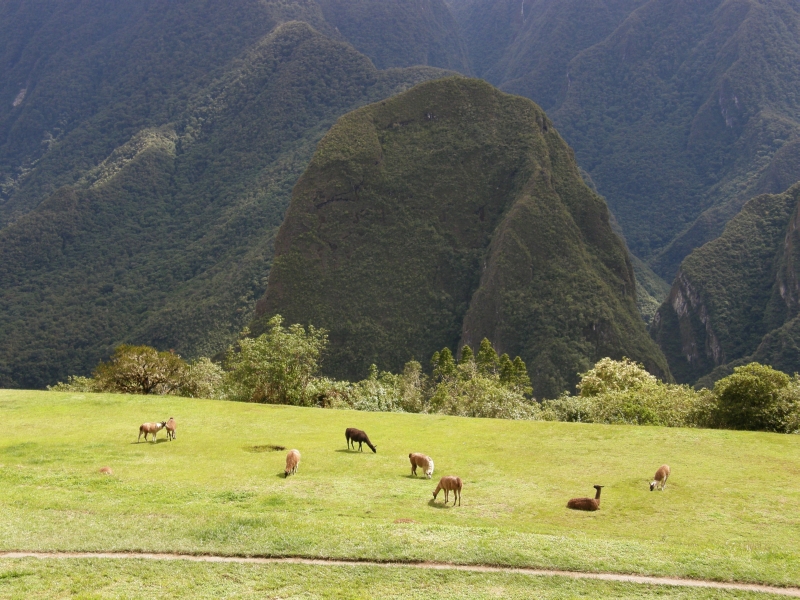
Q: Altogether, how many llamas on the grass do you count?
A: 8